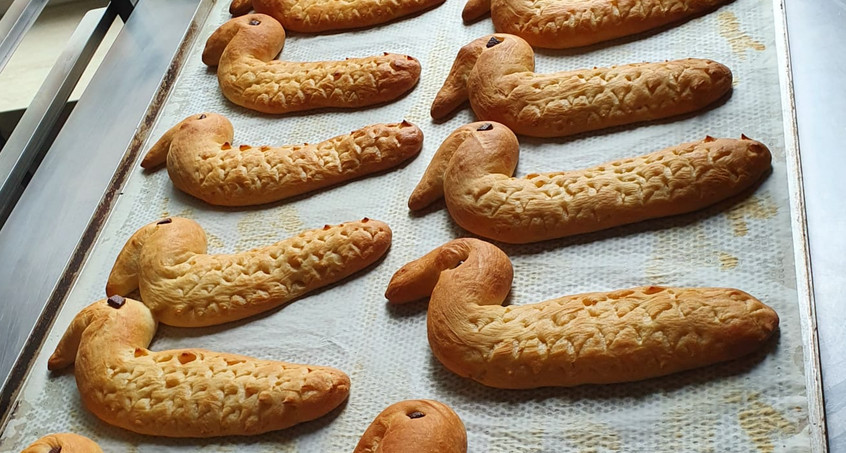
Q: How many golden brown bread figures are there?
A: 11